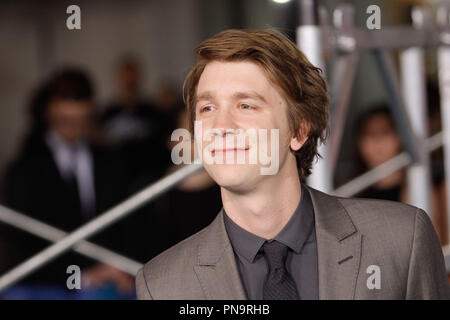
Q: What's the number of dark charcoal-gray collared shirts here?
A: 1